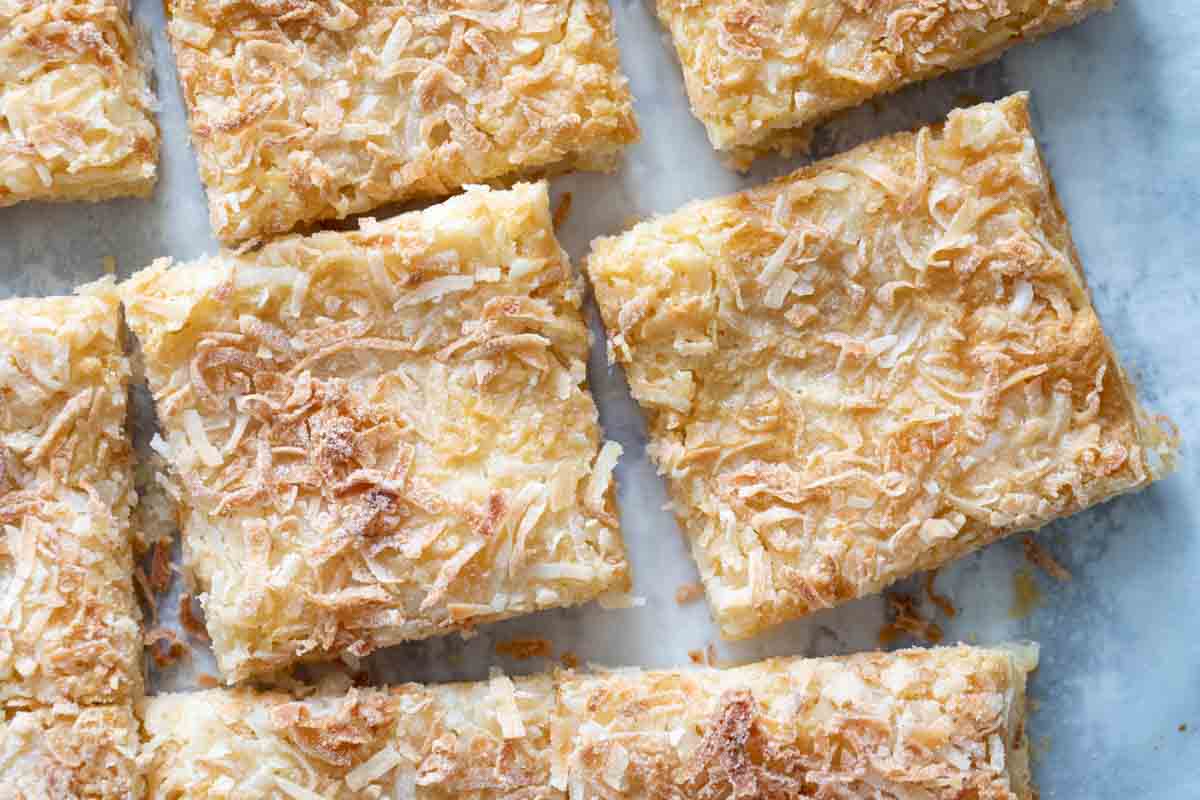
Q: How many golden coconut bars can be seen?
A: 9